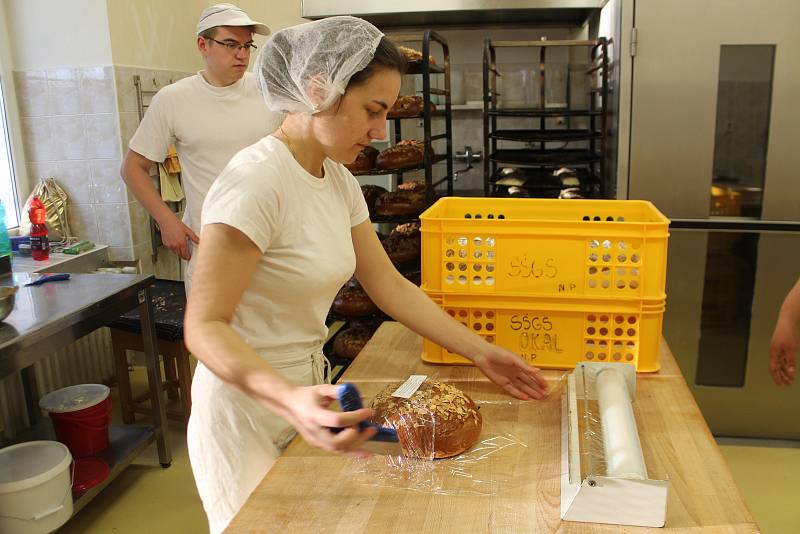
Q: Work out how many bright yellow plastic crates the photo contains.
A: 2